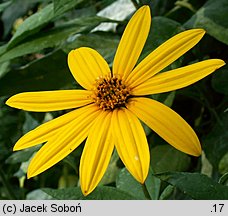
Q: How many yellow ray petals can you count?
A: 10